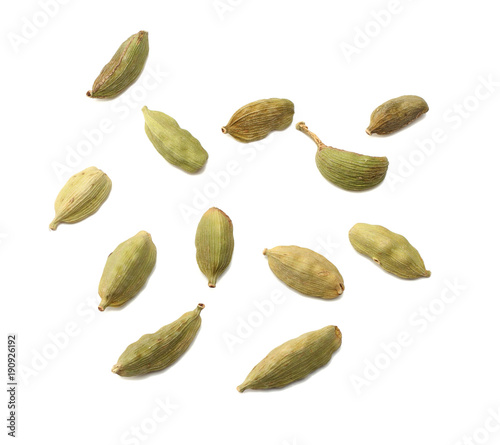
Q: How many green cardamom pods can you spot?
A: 12